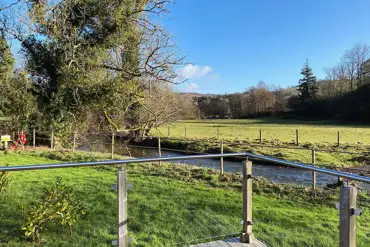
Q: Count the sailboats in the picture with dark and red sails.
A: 0